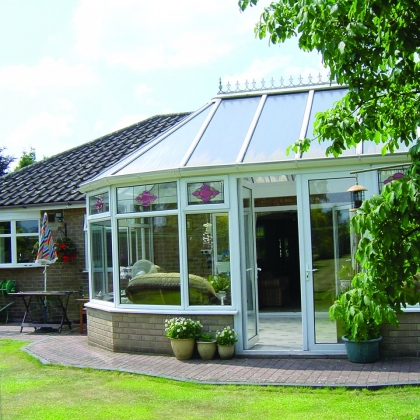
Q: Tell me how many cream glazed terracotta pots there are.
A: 3